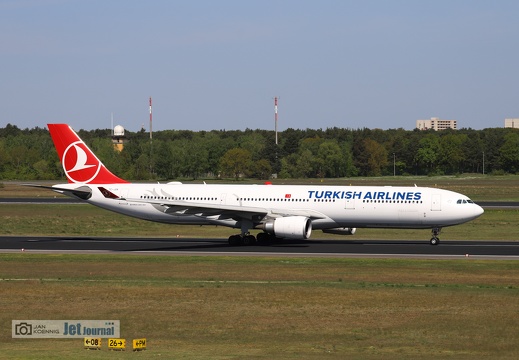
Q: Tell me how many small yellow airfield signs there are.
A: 3